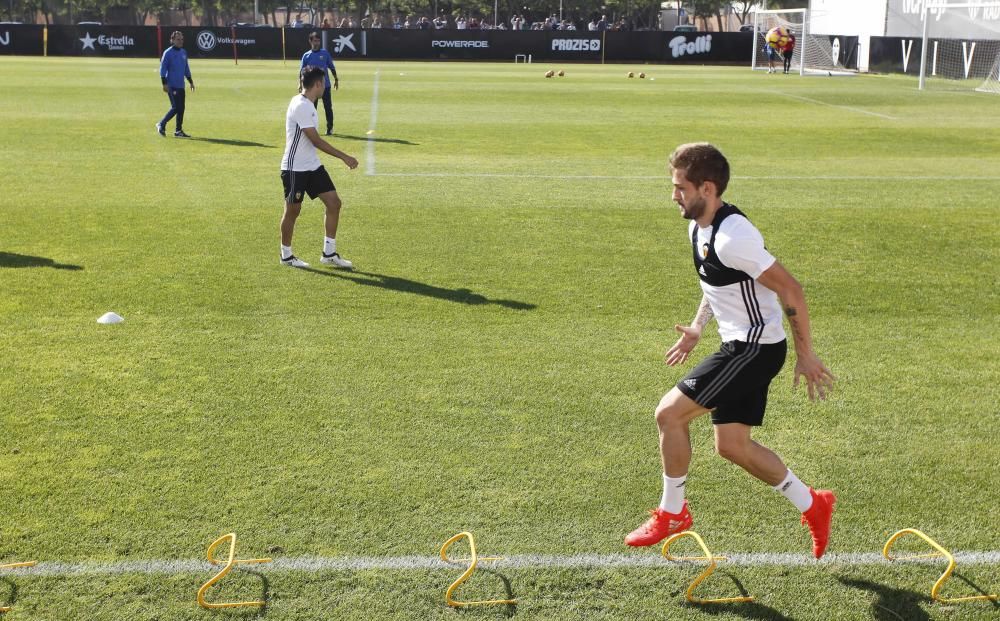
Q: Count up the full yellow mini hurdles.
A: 4